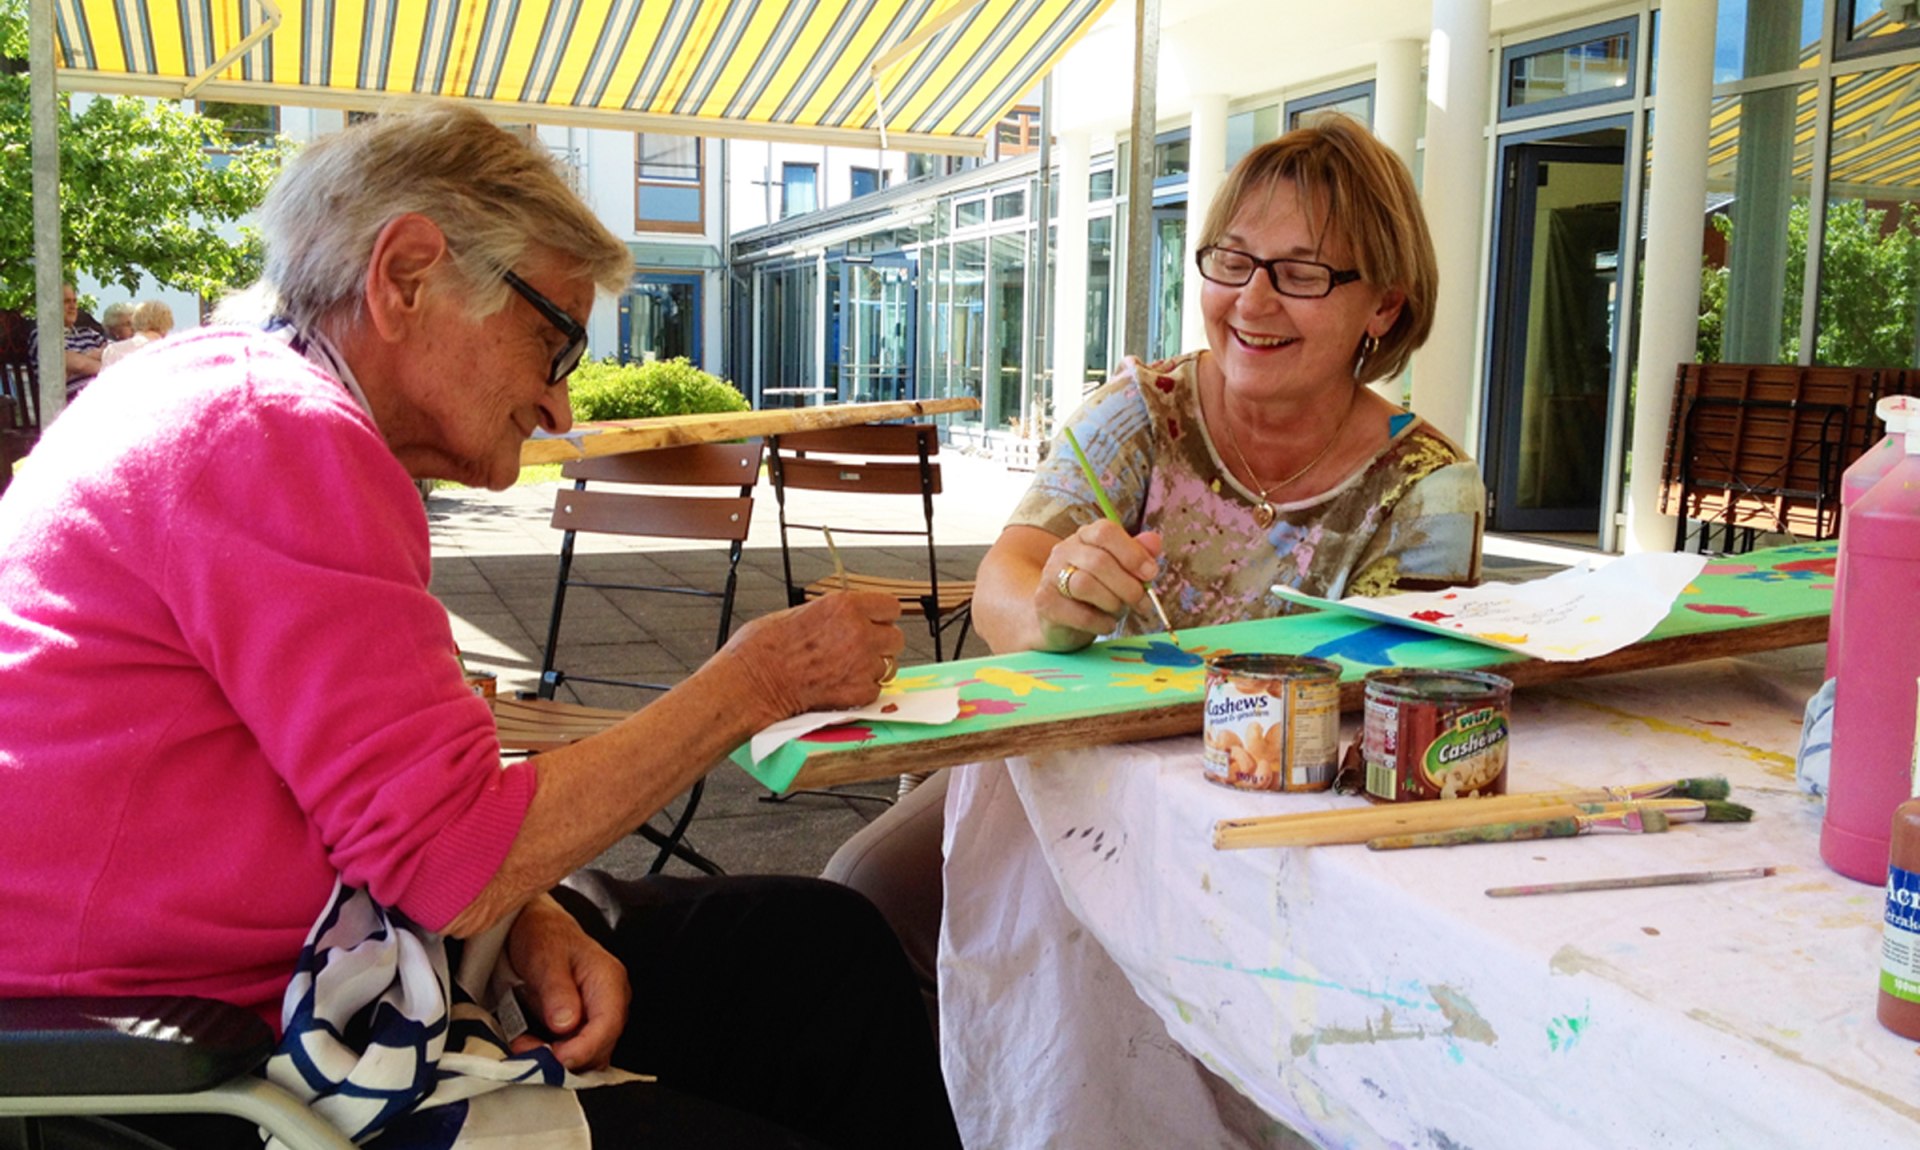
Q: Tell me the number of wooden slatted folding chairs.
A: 2